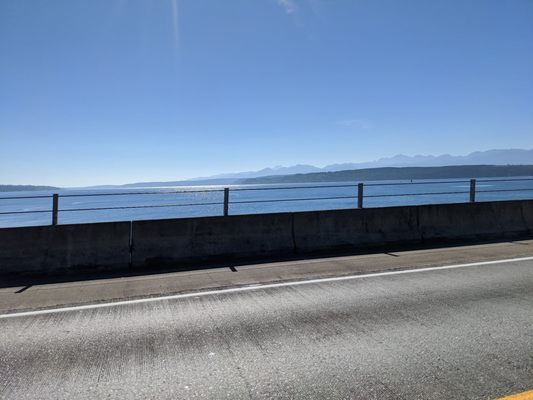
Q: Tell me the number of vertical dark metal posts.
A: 4